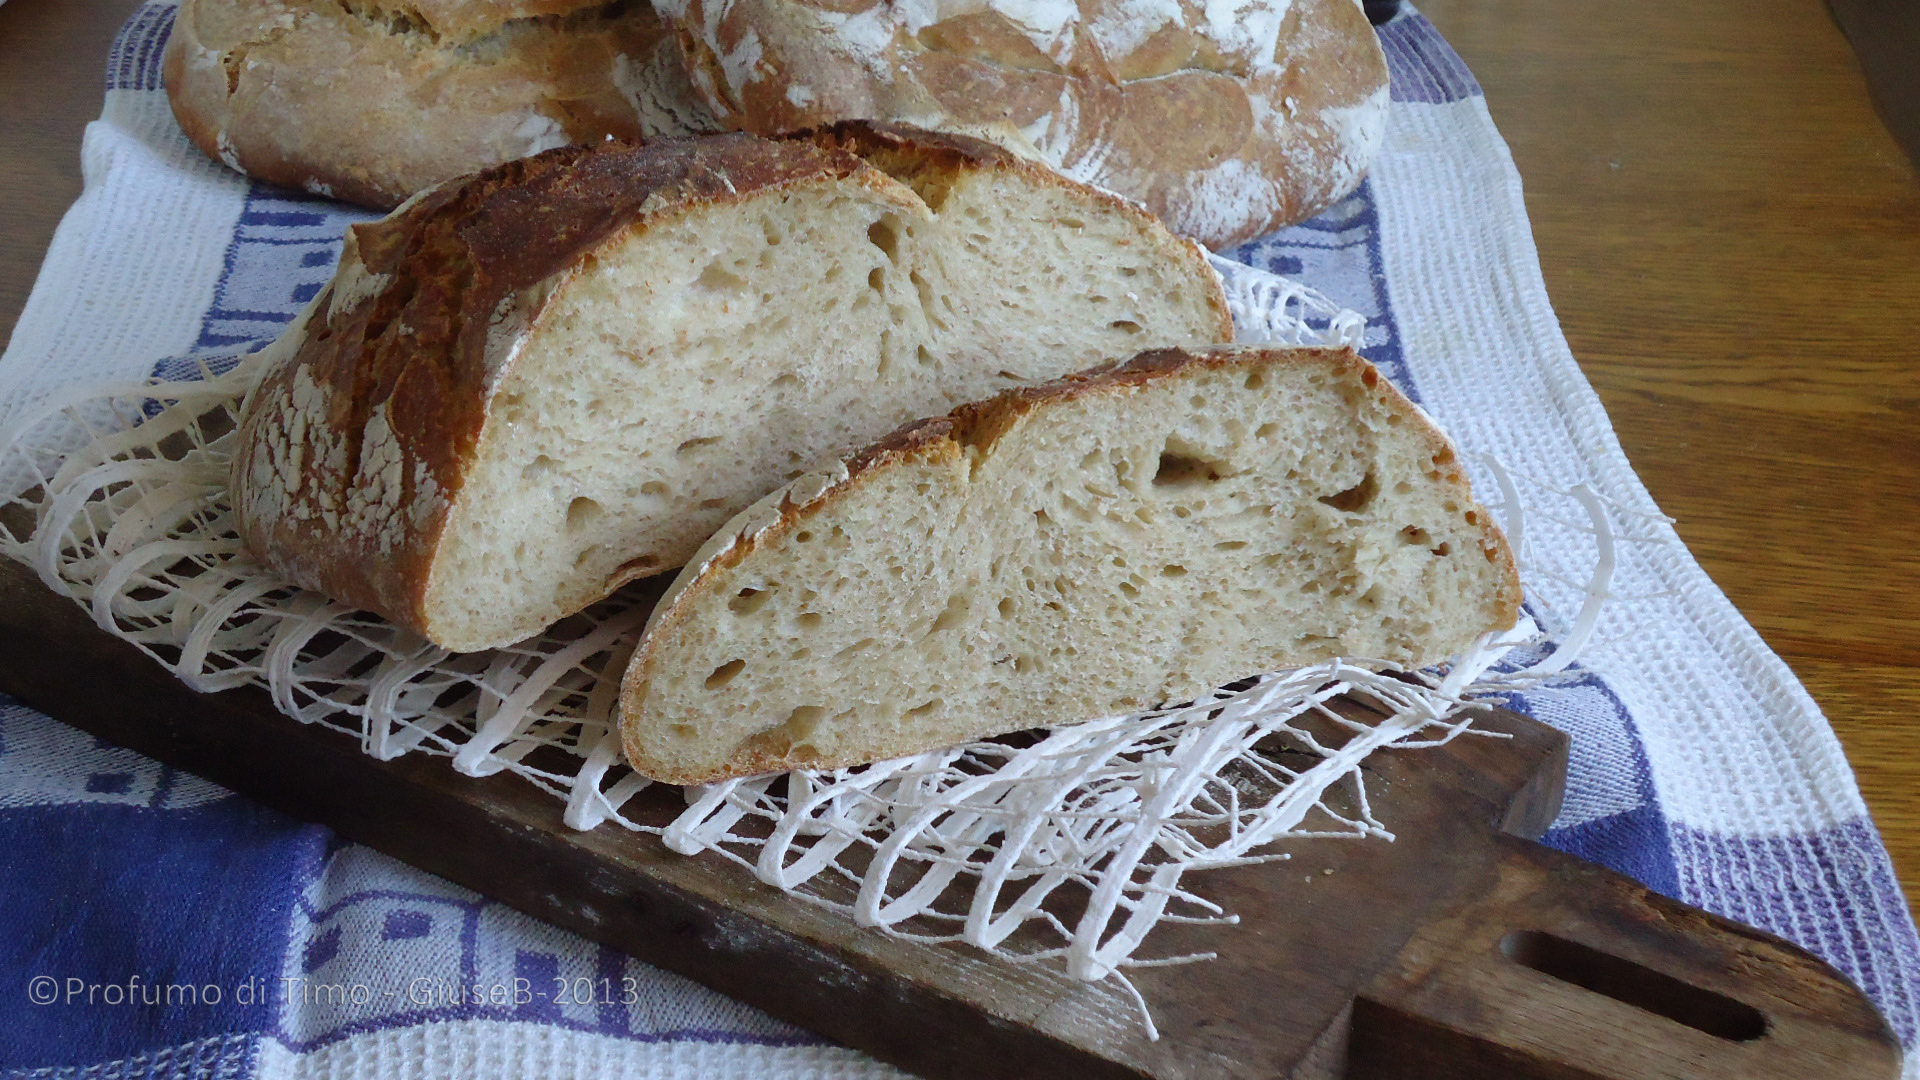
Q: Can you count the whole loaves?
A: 2